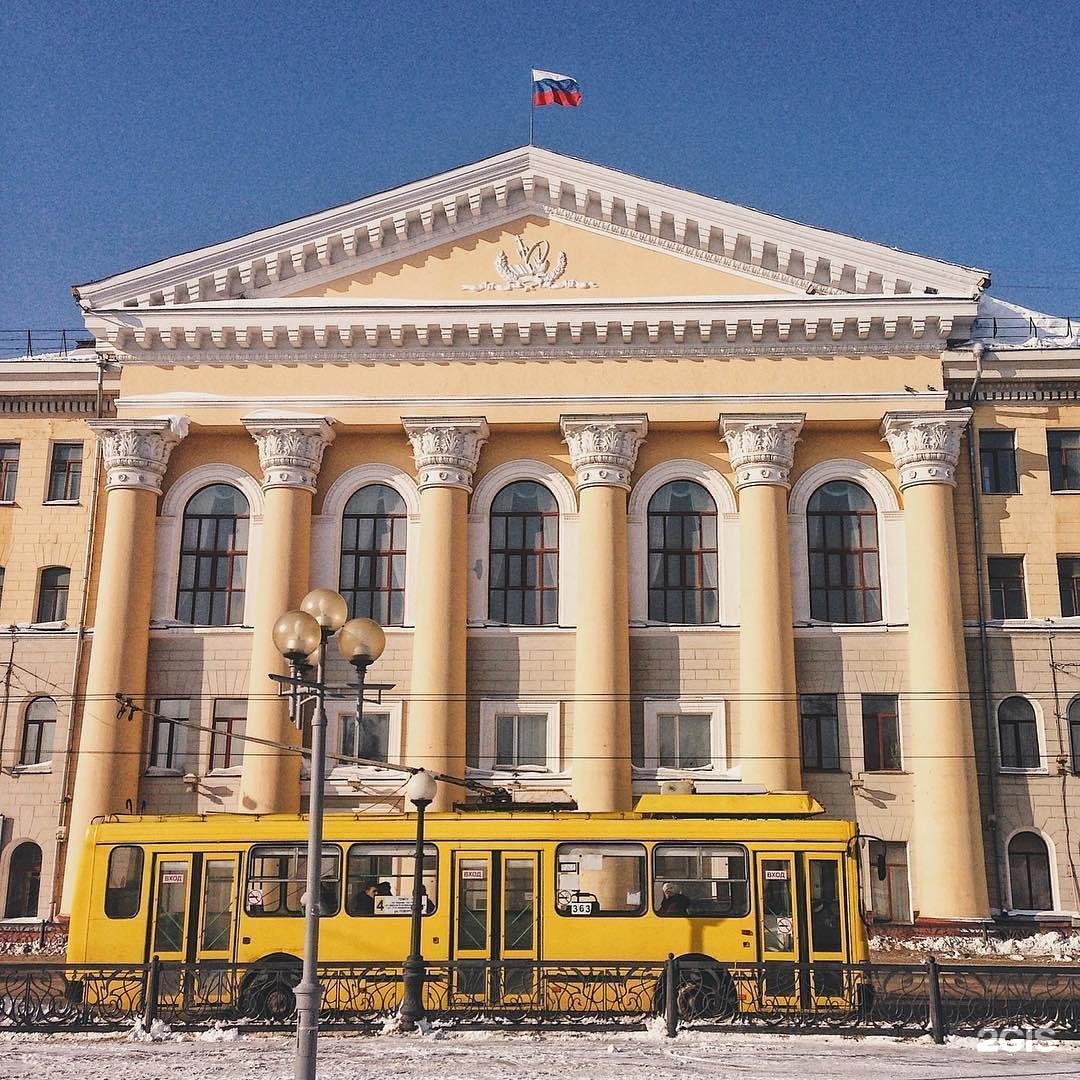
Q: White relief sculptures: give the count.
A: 1